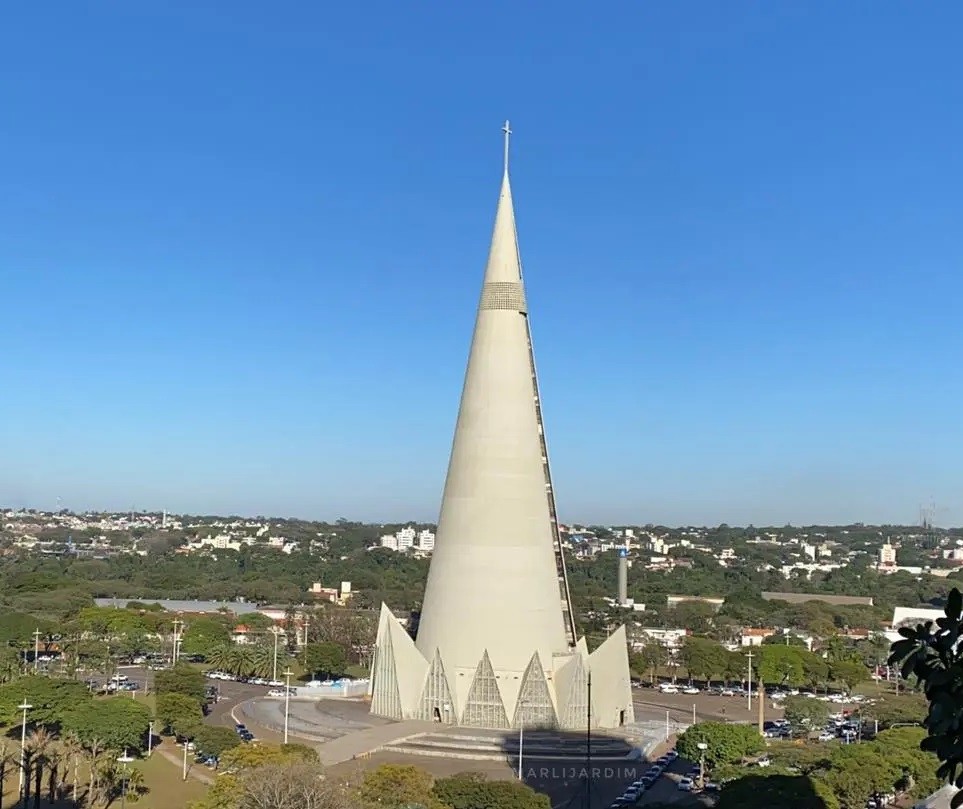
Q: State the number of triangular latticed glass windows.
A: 5